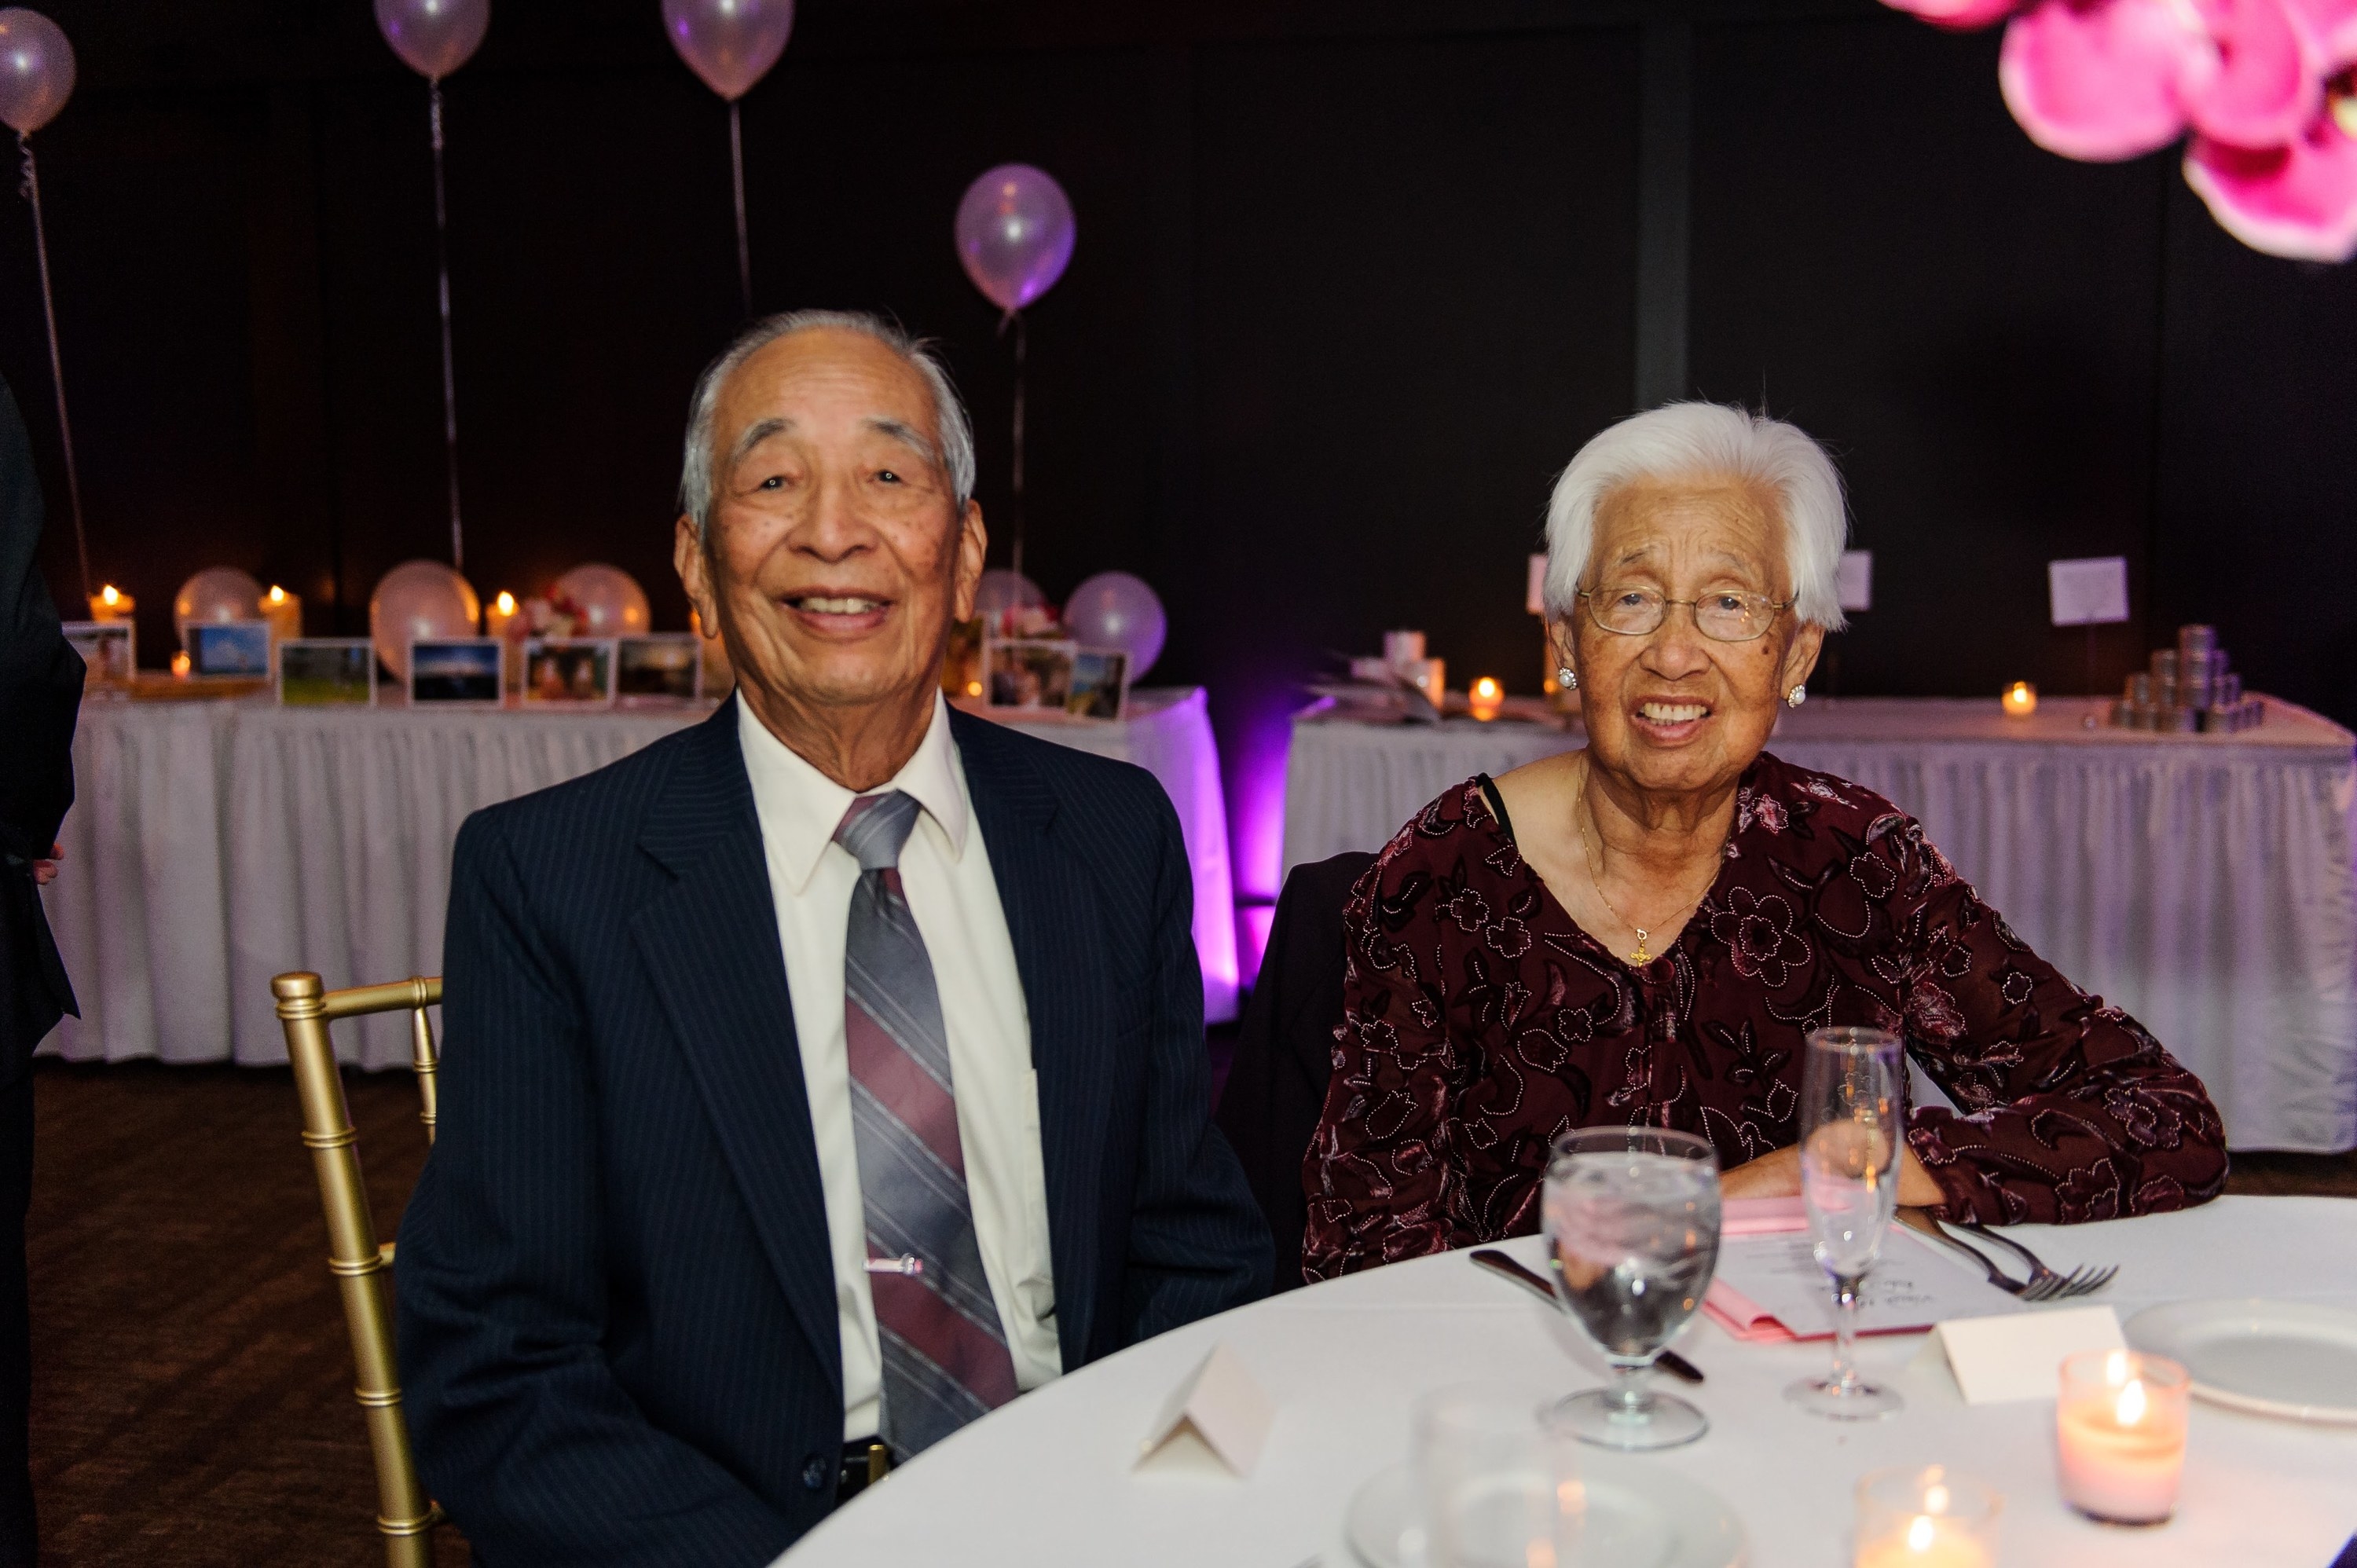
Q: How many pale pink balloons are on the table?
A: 5